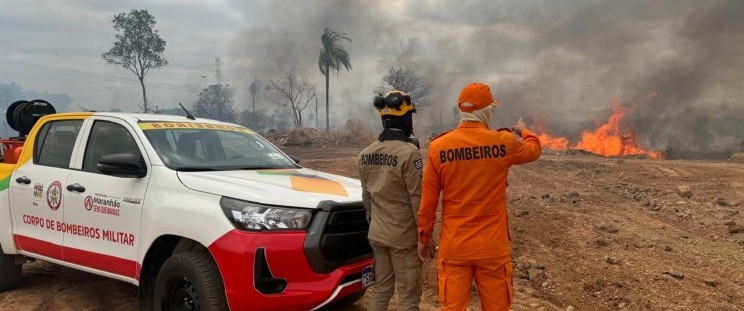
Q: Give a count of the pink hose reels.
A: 0